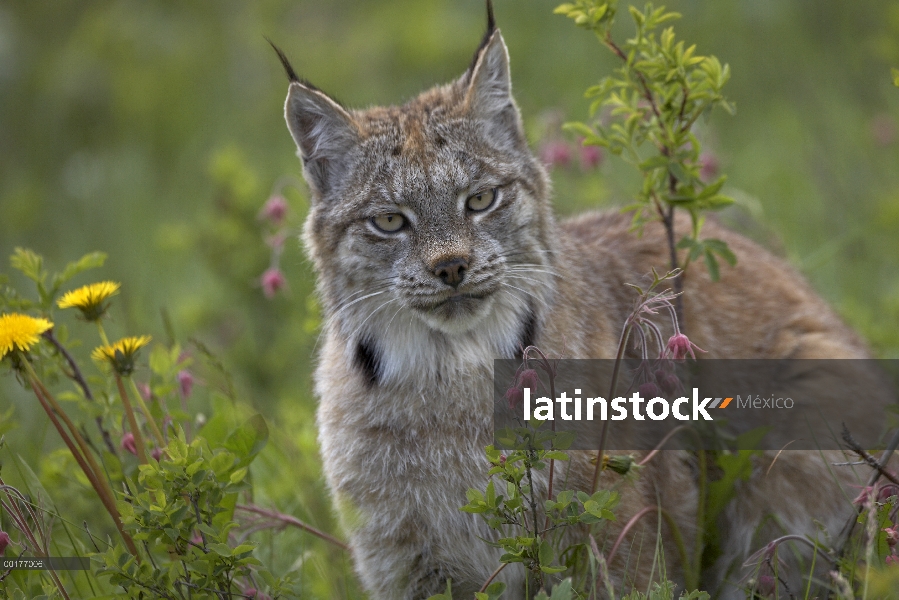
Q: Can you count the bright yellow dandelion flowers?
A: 3